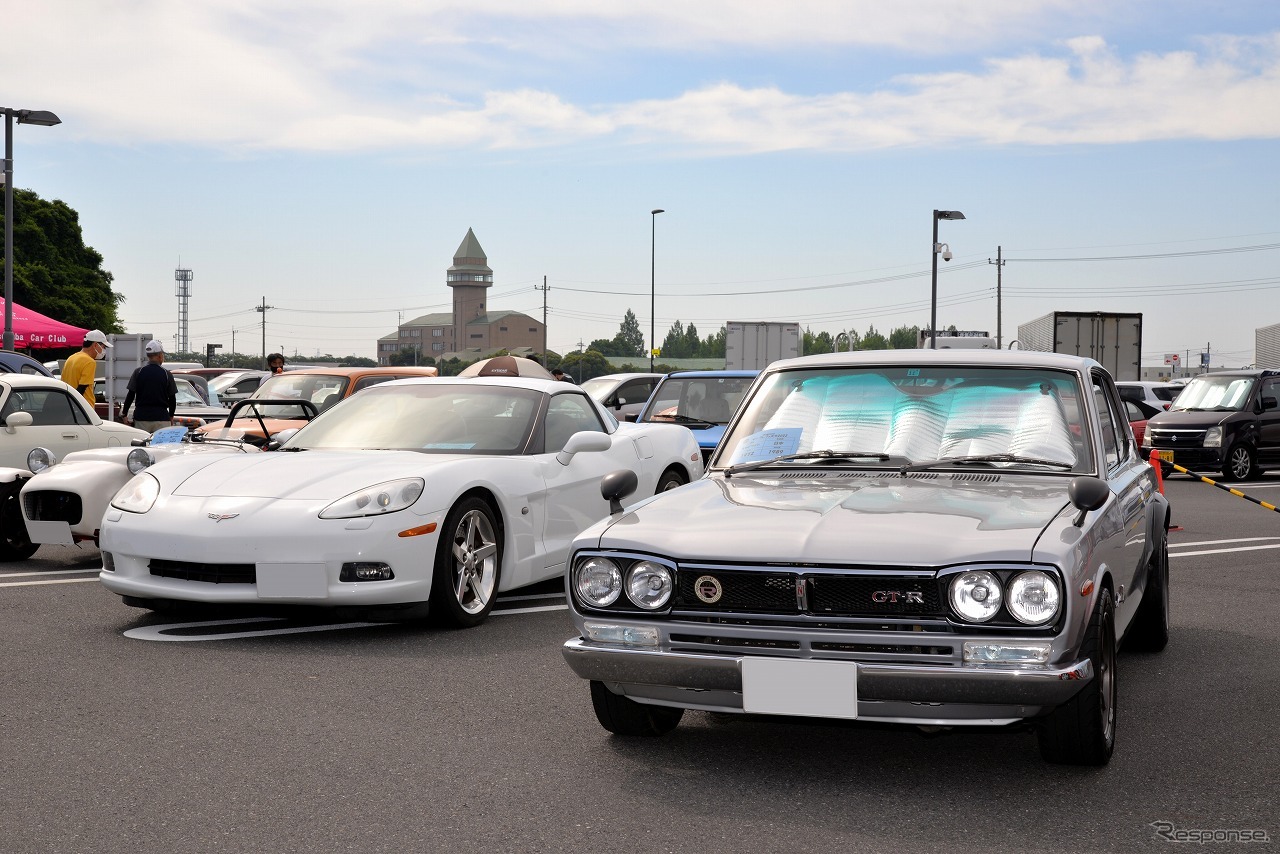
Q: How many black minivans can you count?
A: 1